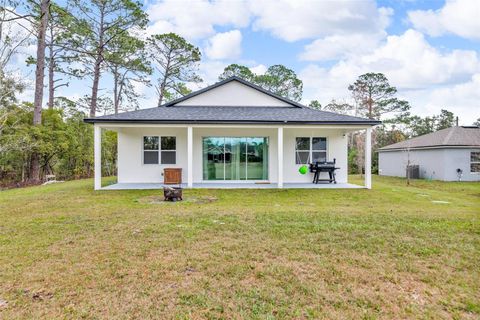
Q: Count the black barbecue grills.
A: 1